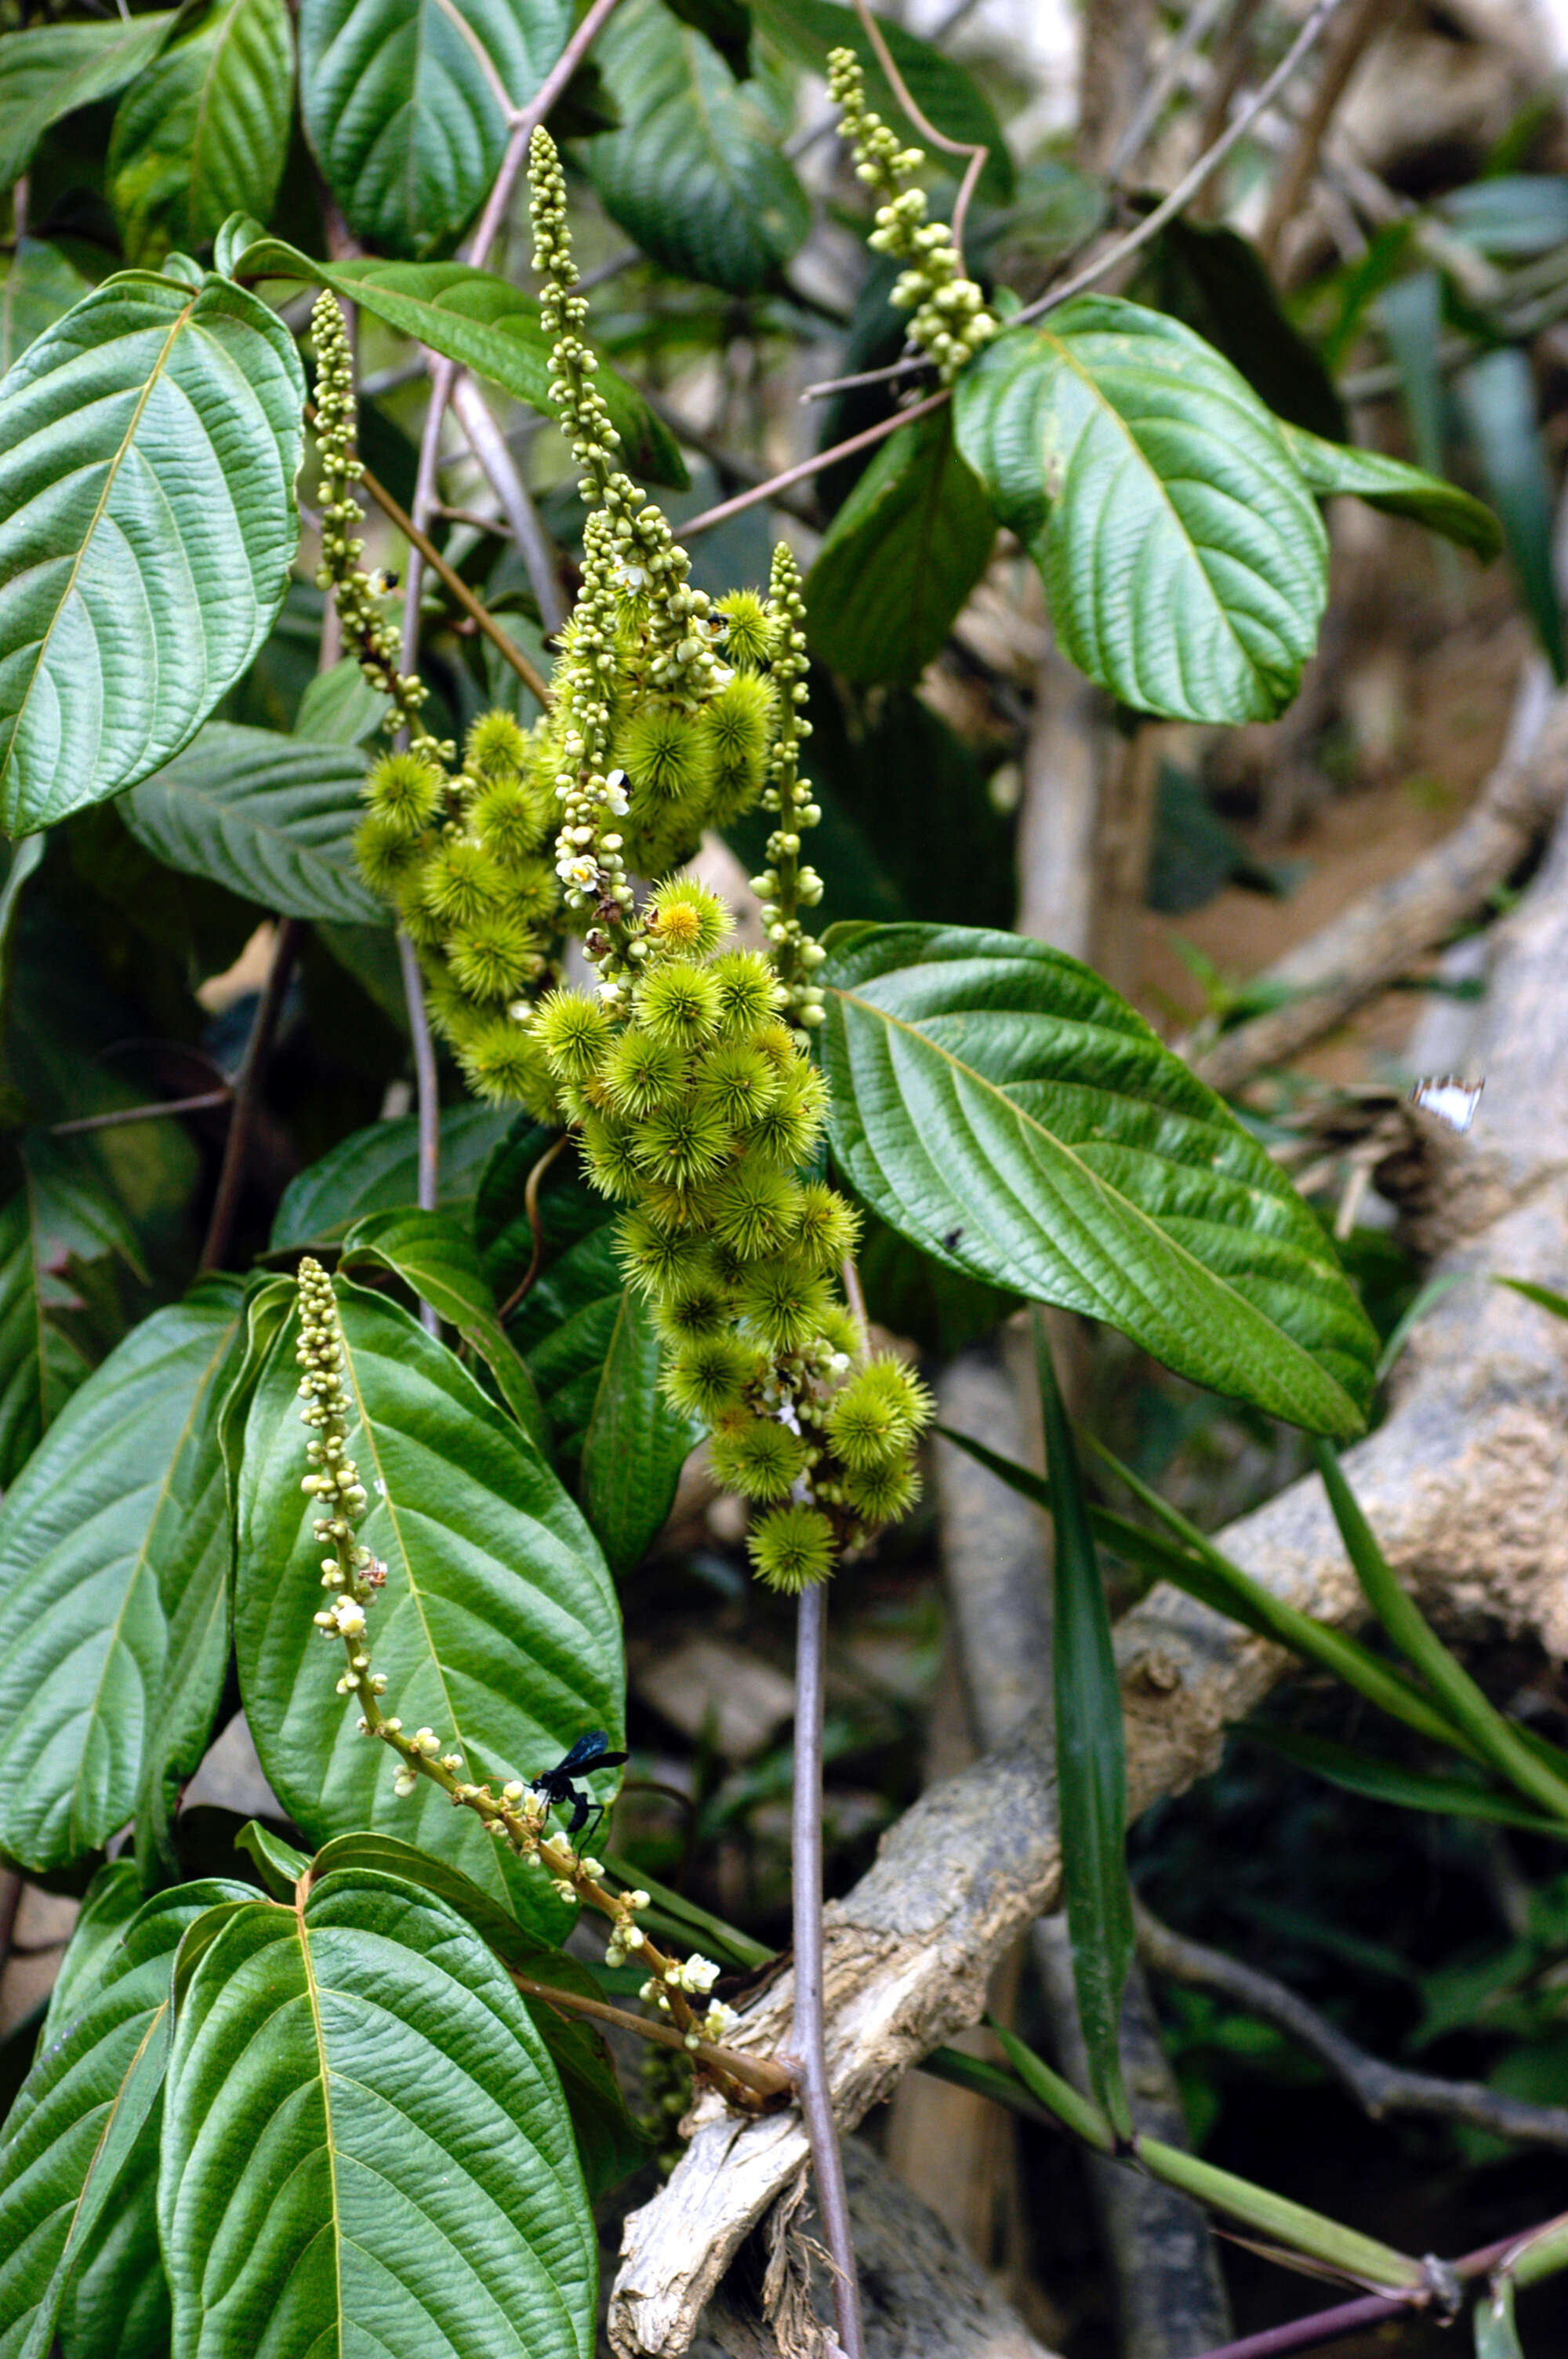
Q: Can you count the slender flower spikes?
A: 6